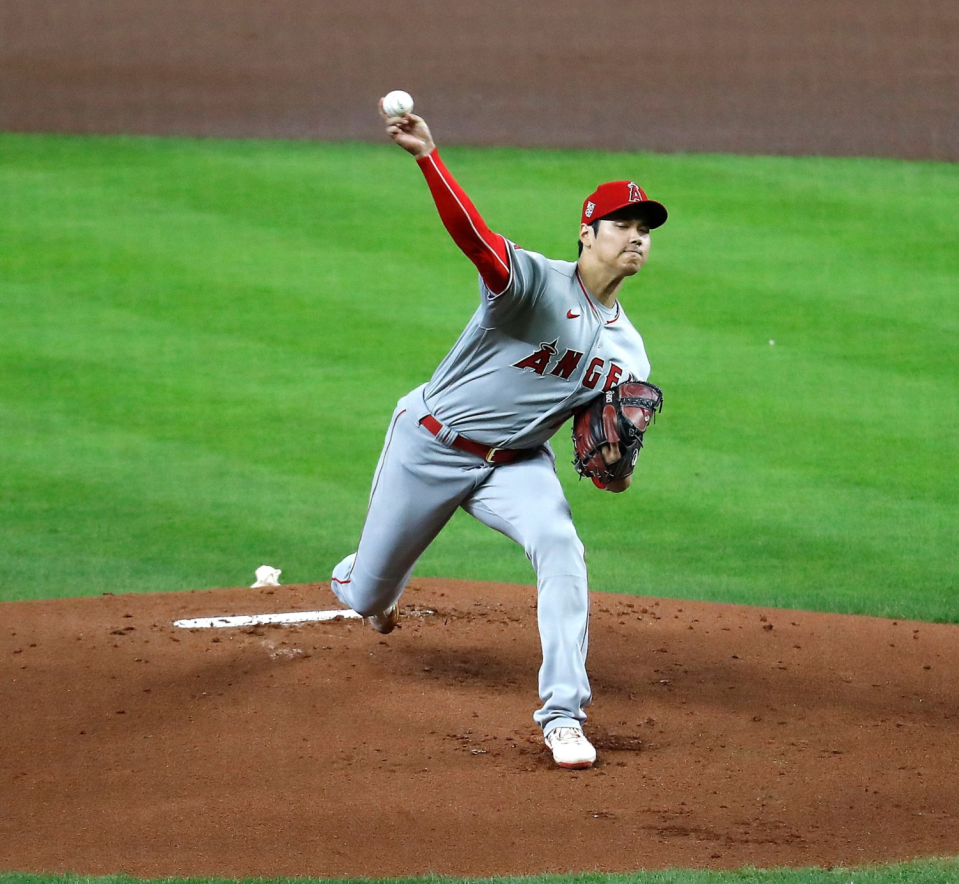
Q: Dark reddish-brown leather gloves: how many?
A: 1